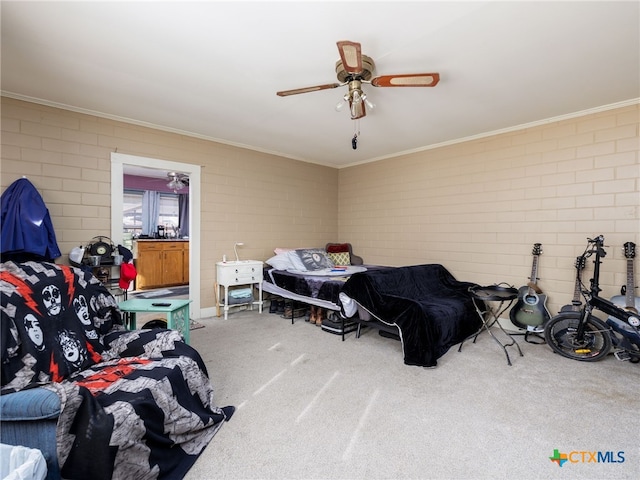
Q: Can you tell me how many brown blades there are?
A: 4